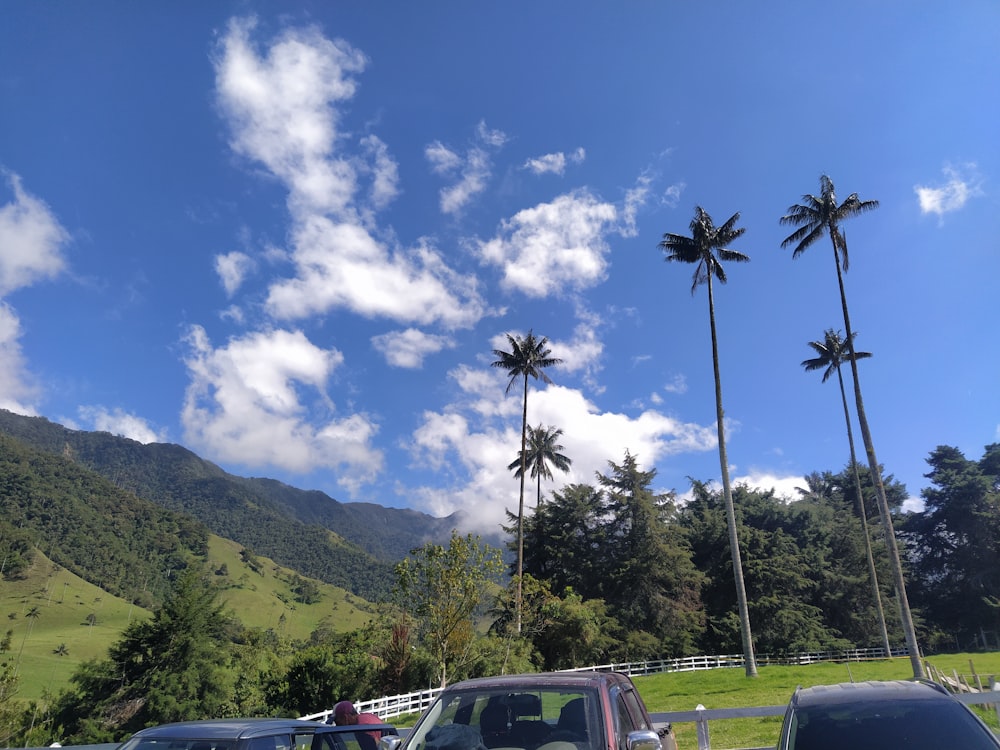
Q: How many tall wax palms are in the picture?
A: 5